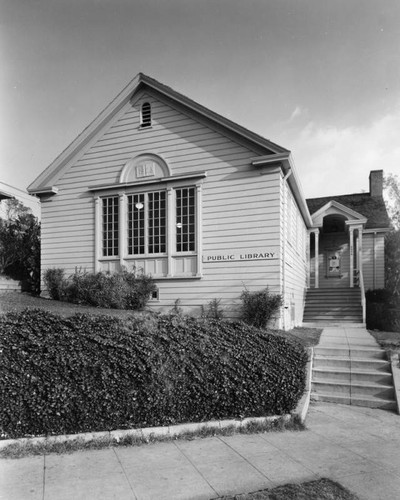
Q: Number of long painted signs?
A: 1